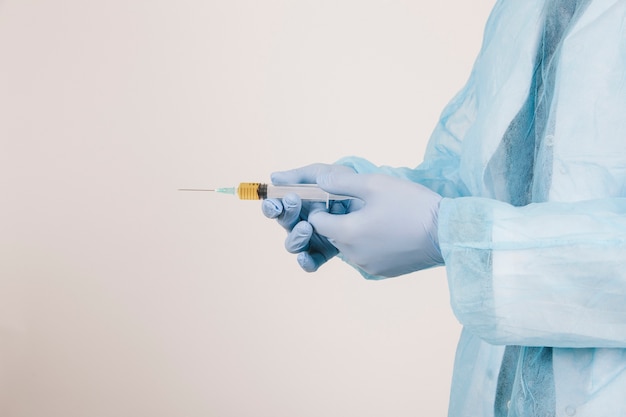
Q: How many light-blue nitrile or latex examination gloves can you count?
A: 2